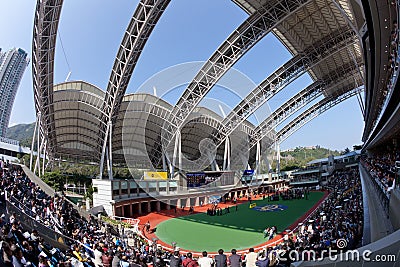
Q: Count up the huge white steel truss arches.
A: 6